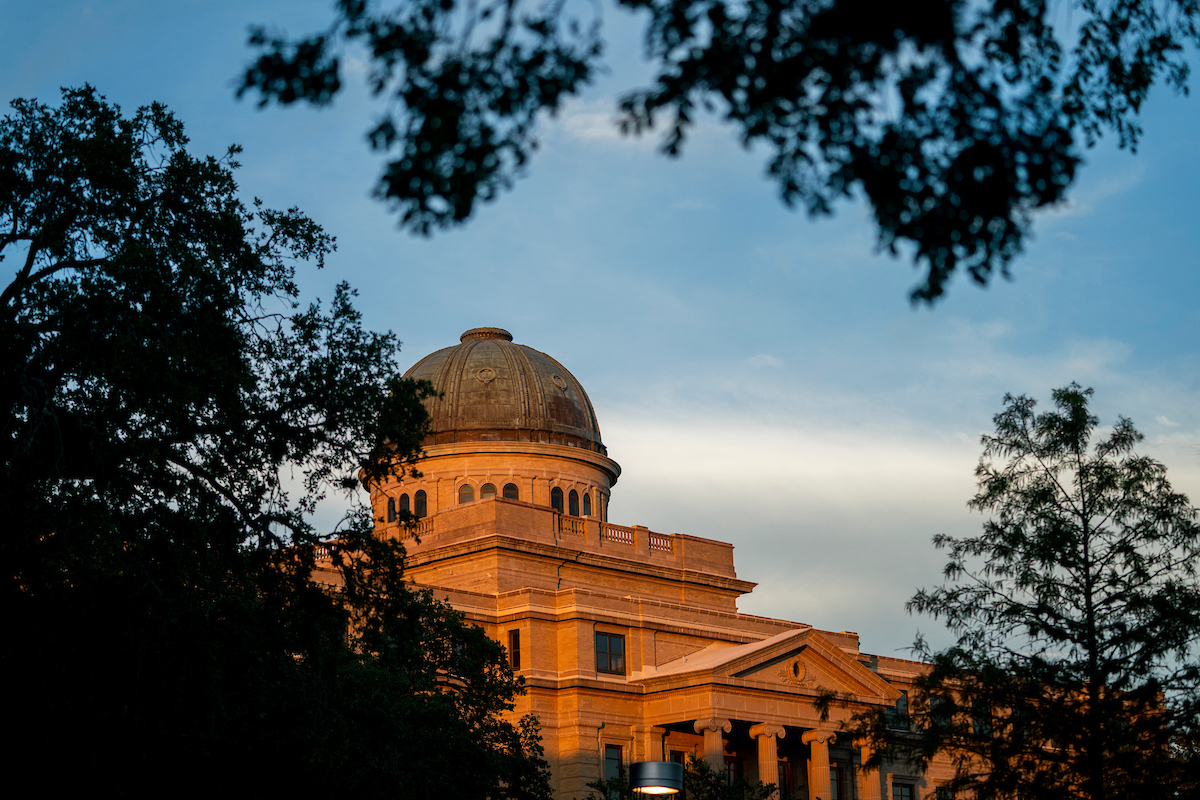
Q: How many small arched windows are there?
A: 9